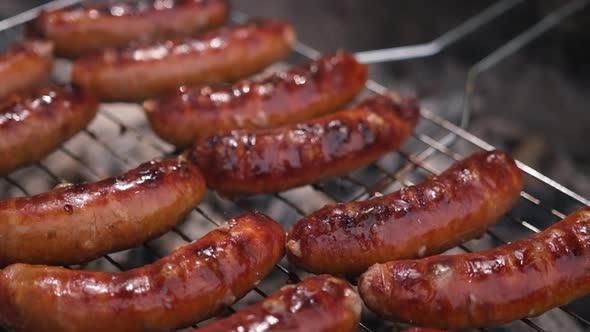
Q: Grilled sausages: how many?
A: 11